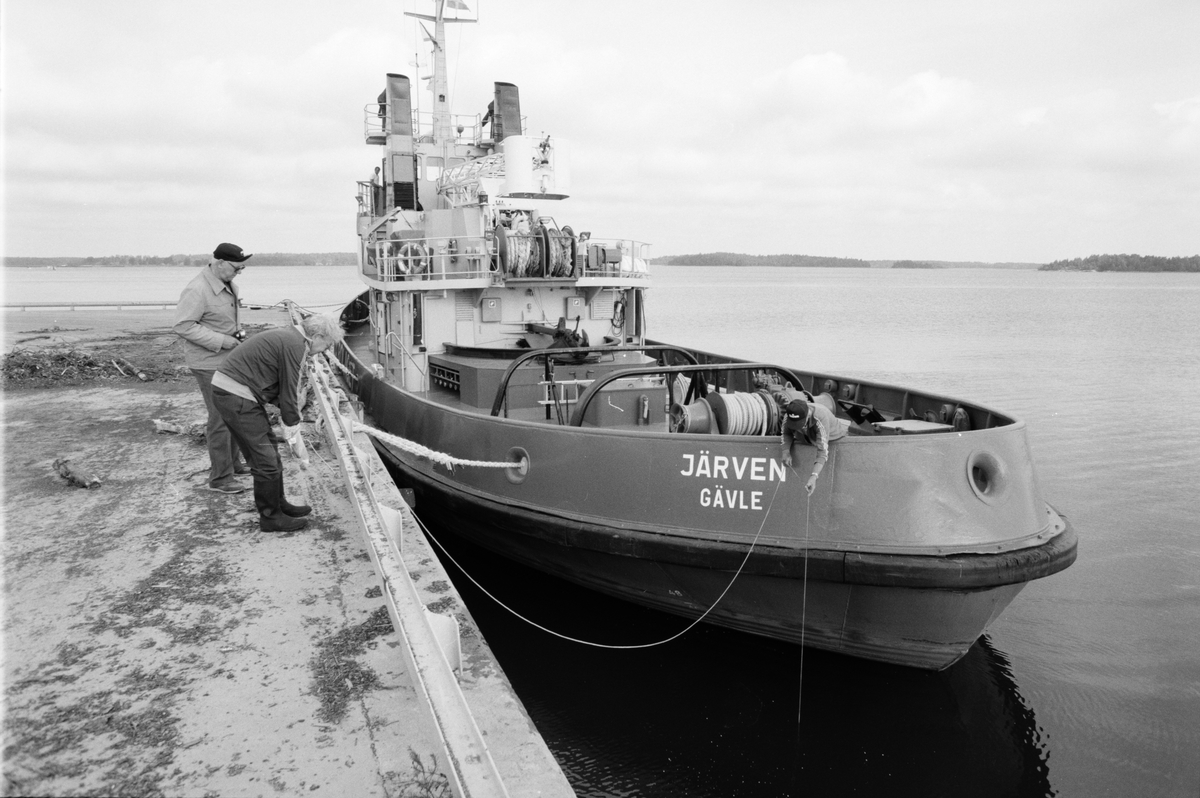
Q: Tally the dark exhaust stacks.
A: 2